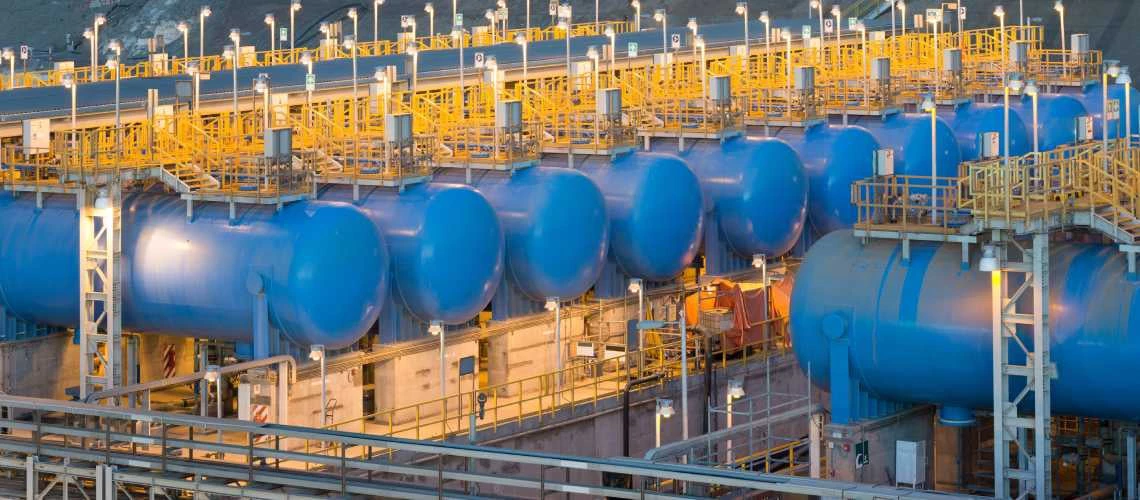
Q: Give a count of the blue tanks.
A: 11